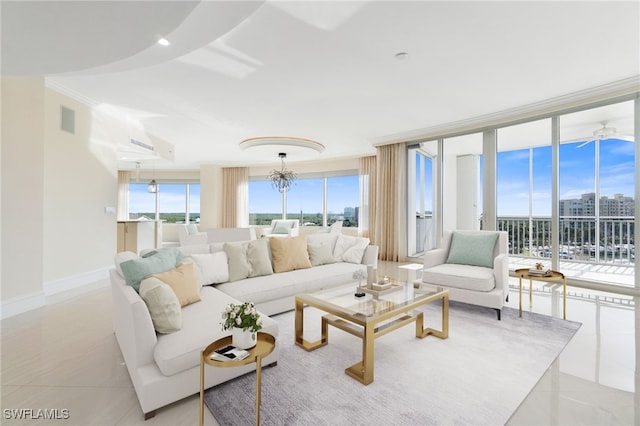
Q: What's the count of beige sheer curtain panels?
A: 4